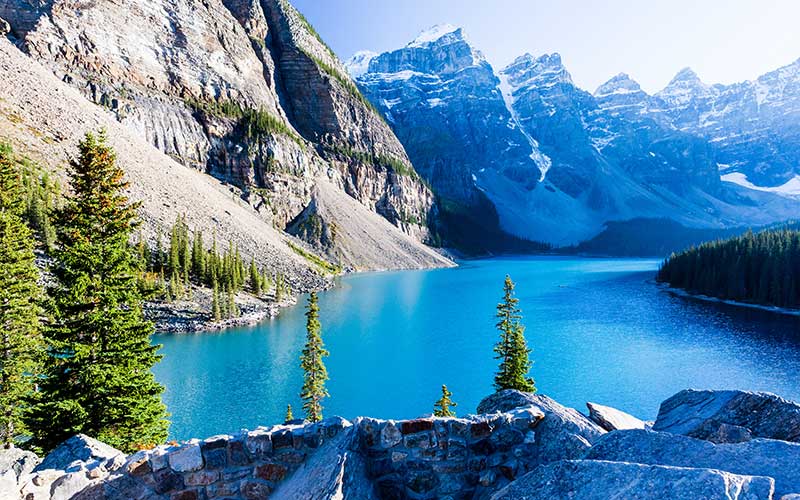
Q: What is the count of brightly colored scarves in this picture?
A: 0